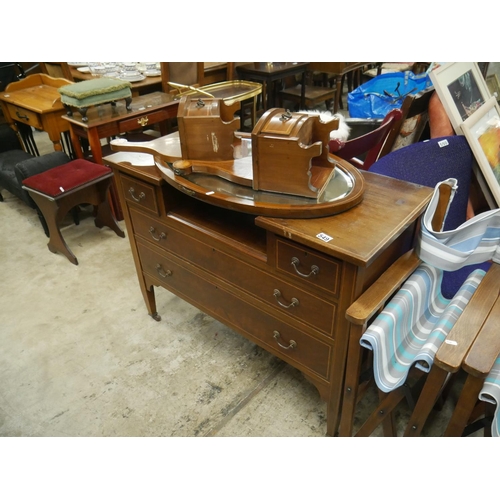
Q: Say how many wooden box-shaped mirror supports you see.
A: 2